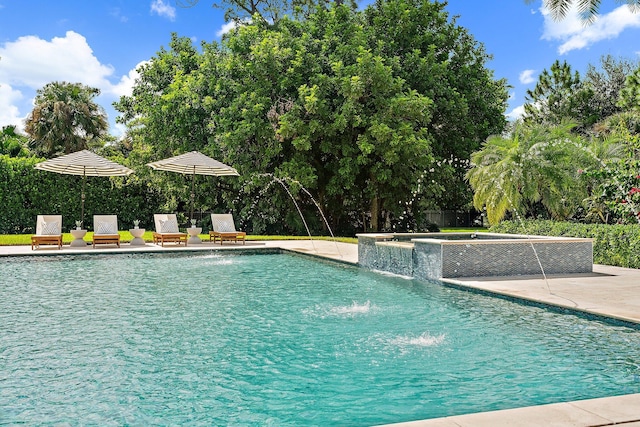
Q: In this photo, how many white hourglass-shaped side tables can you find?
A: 3